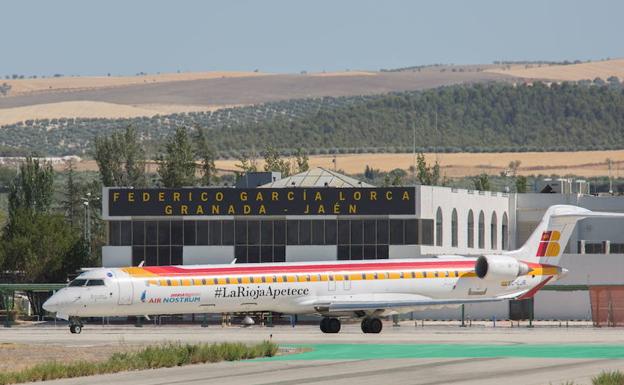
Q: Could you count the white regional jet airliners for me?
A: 1